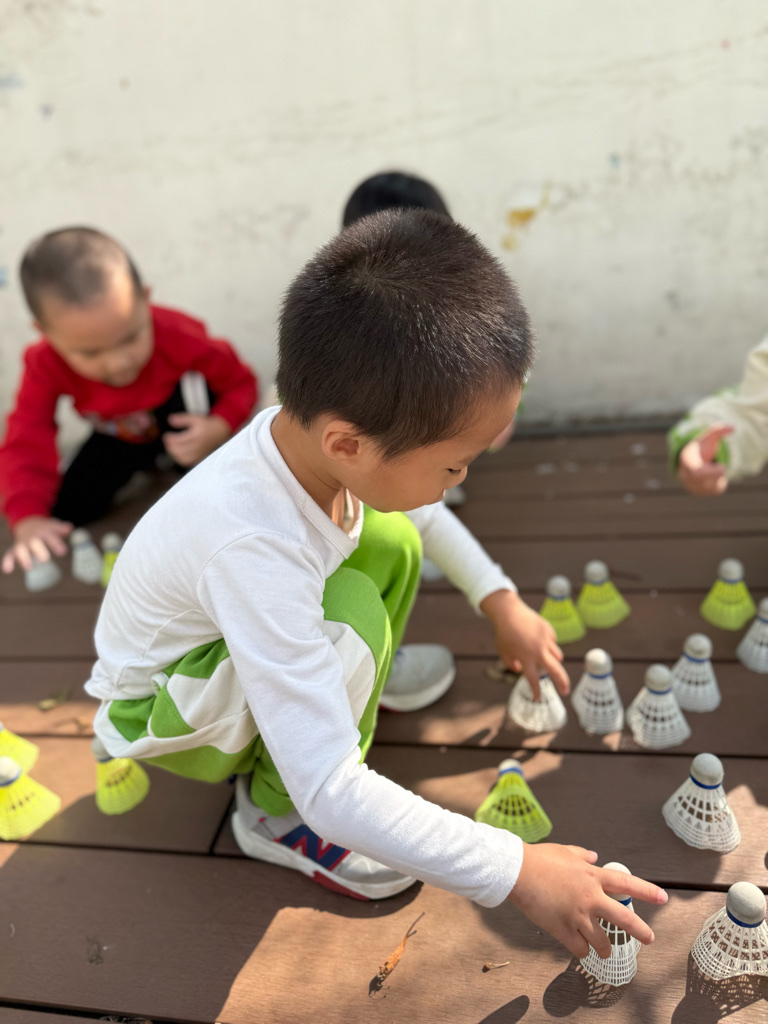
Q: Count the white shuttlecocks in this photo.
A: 10